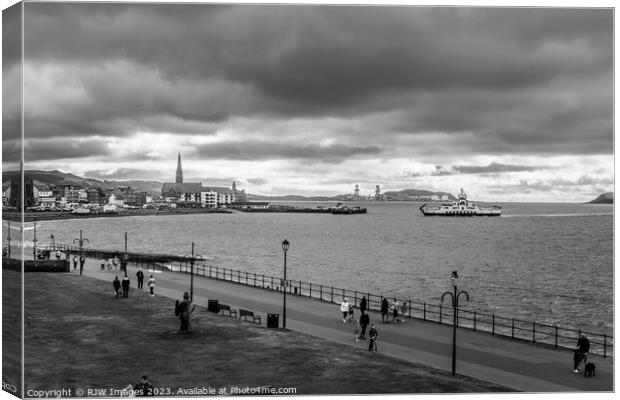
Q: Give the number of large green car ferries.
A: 0